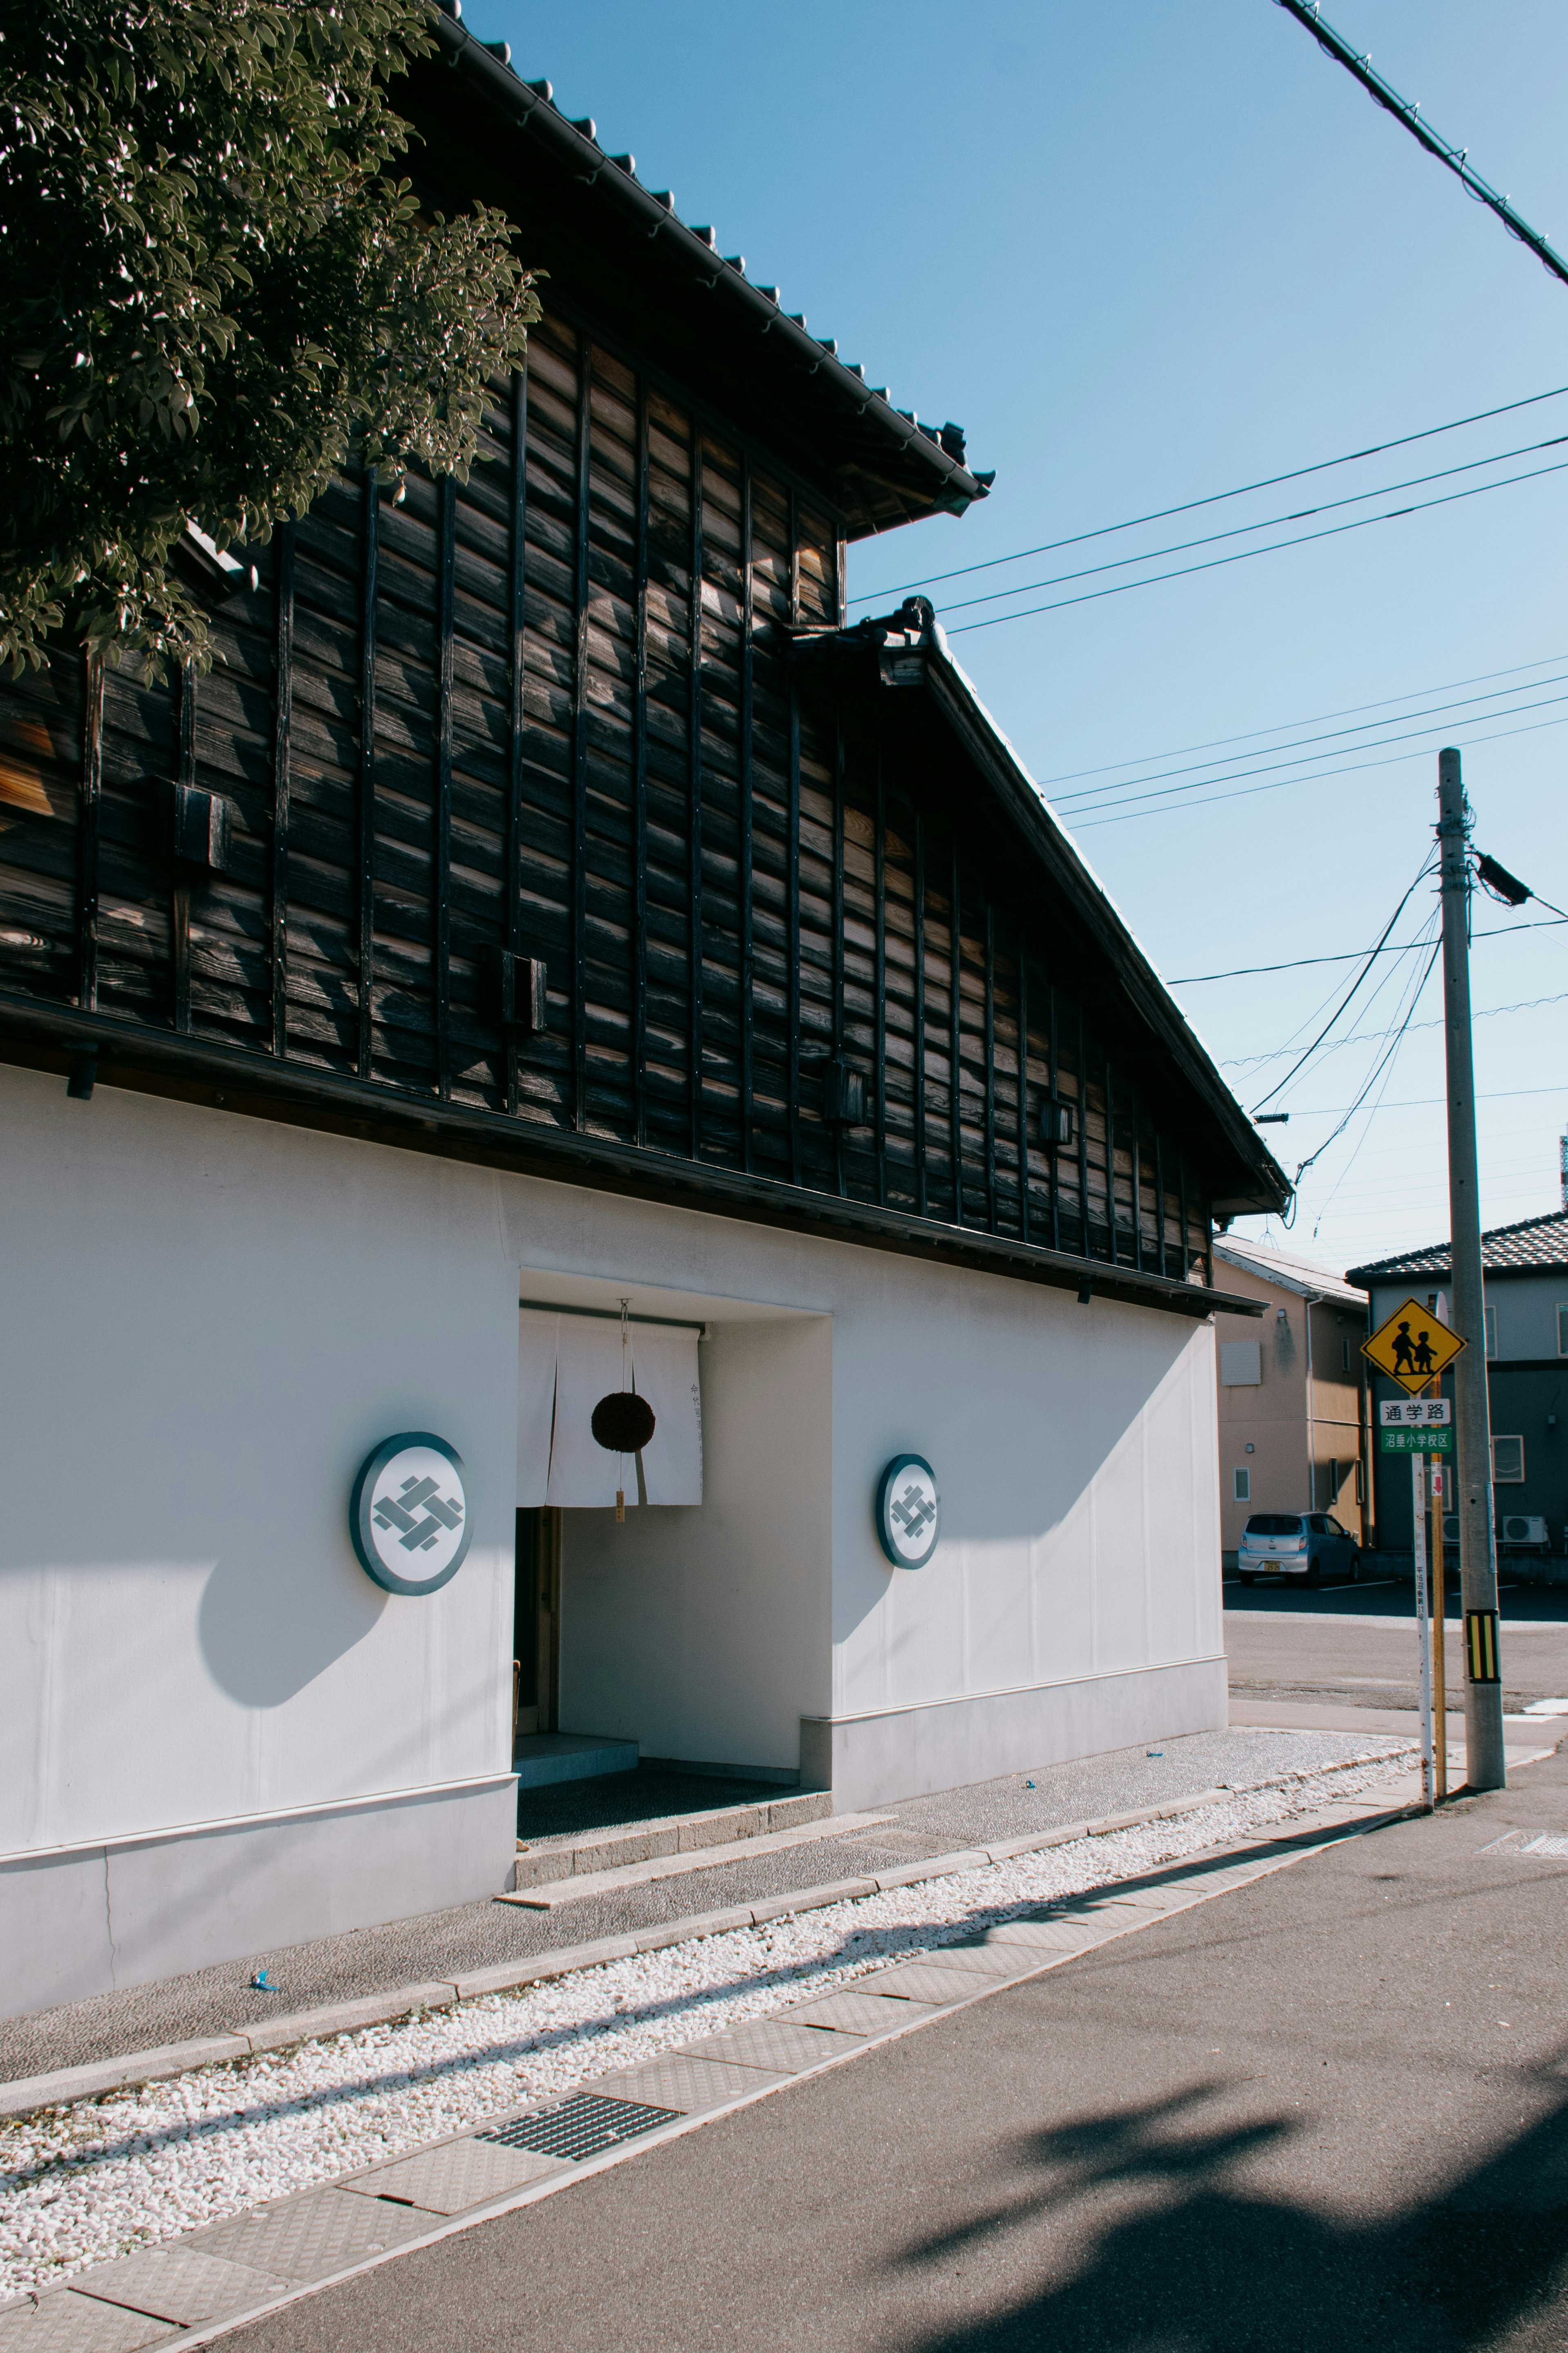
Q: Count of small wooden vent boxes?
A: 4